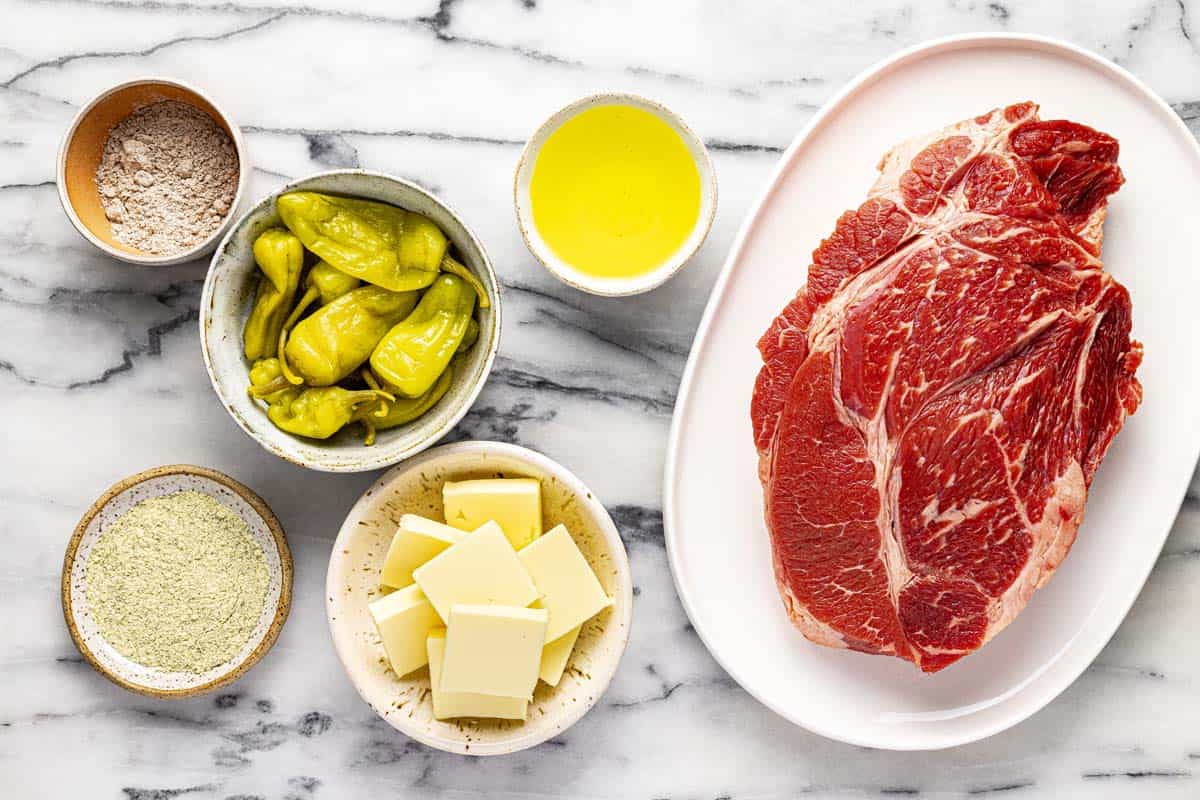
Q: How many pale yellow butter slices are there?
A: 8